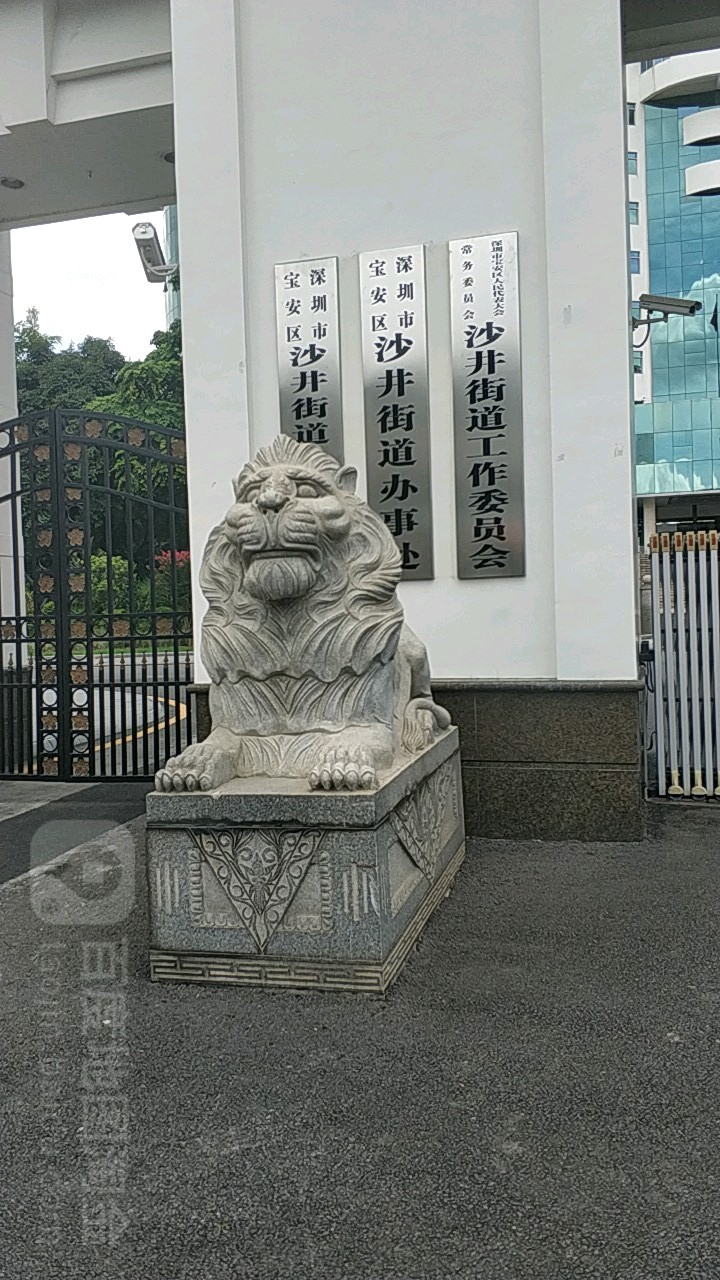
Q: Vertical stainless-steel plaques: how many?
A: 3